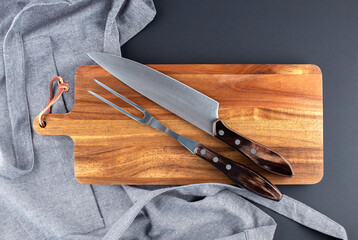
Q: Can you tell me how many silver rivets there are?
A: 6